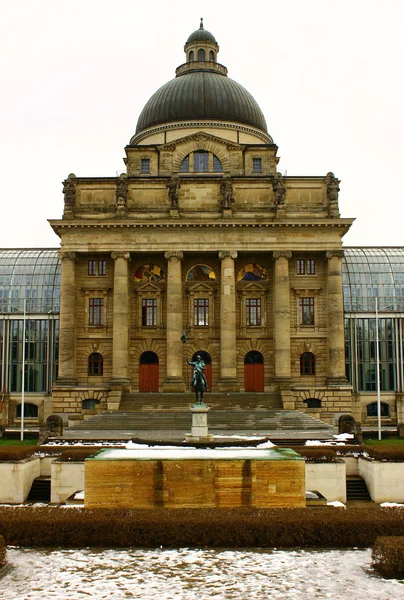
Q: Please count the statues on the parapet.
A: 6